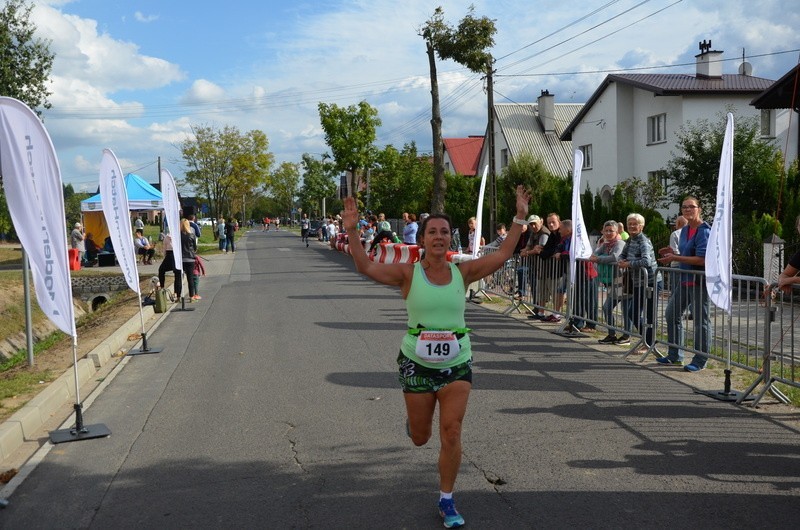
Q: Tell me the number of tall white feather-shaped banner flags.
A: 6